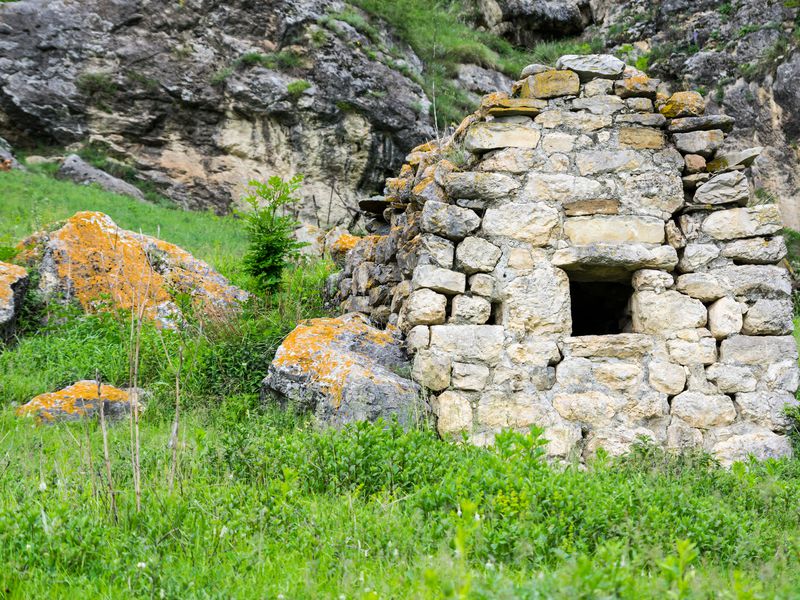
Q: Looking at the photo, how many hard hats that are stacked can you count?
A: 0